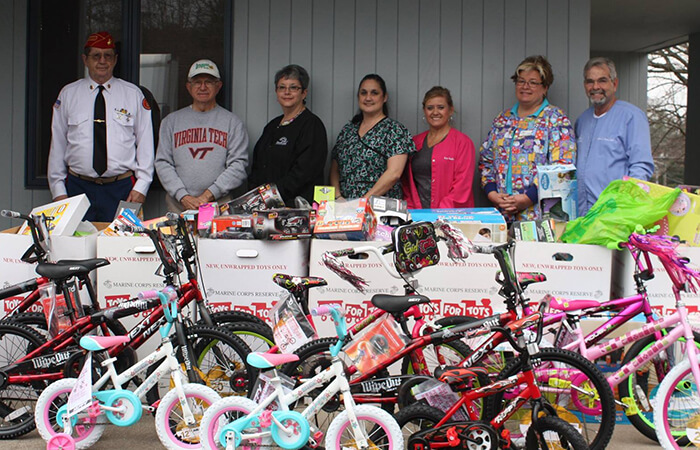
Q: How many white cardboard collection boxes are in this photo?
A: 7